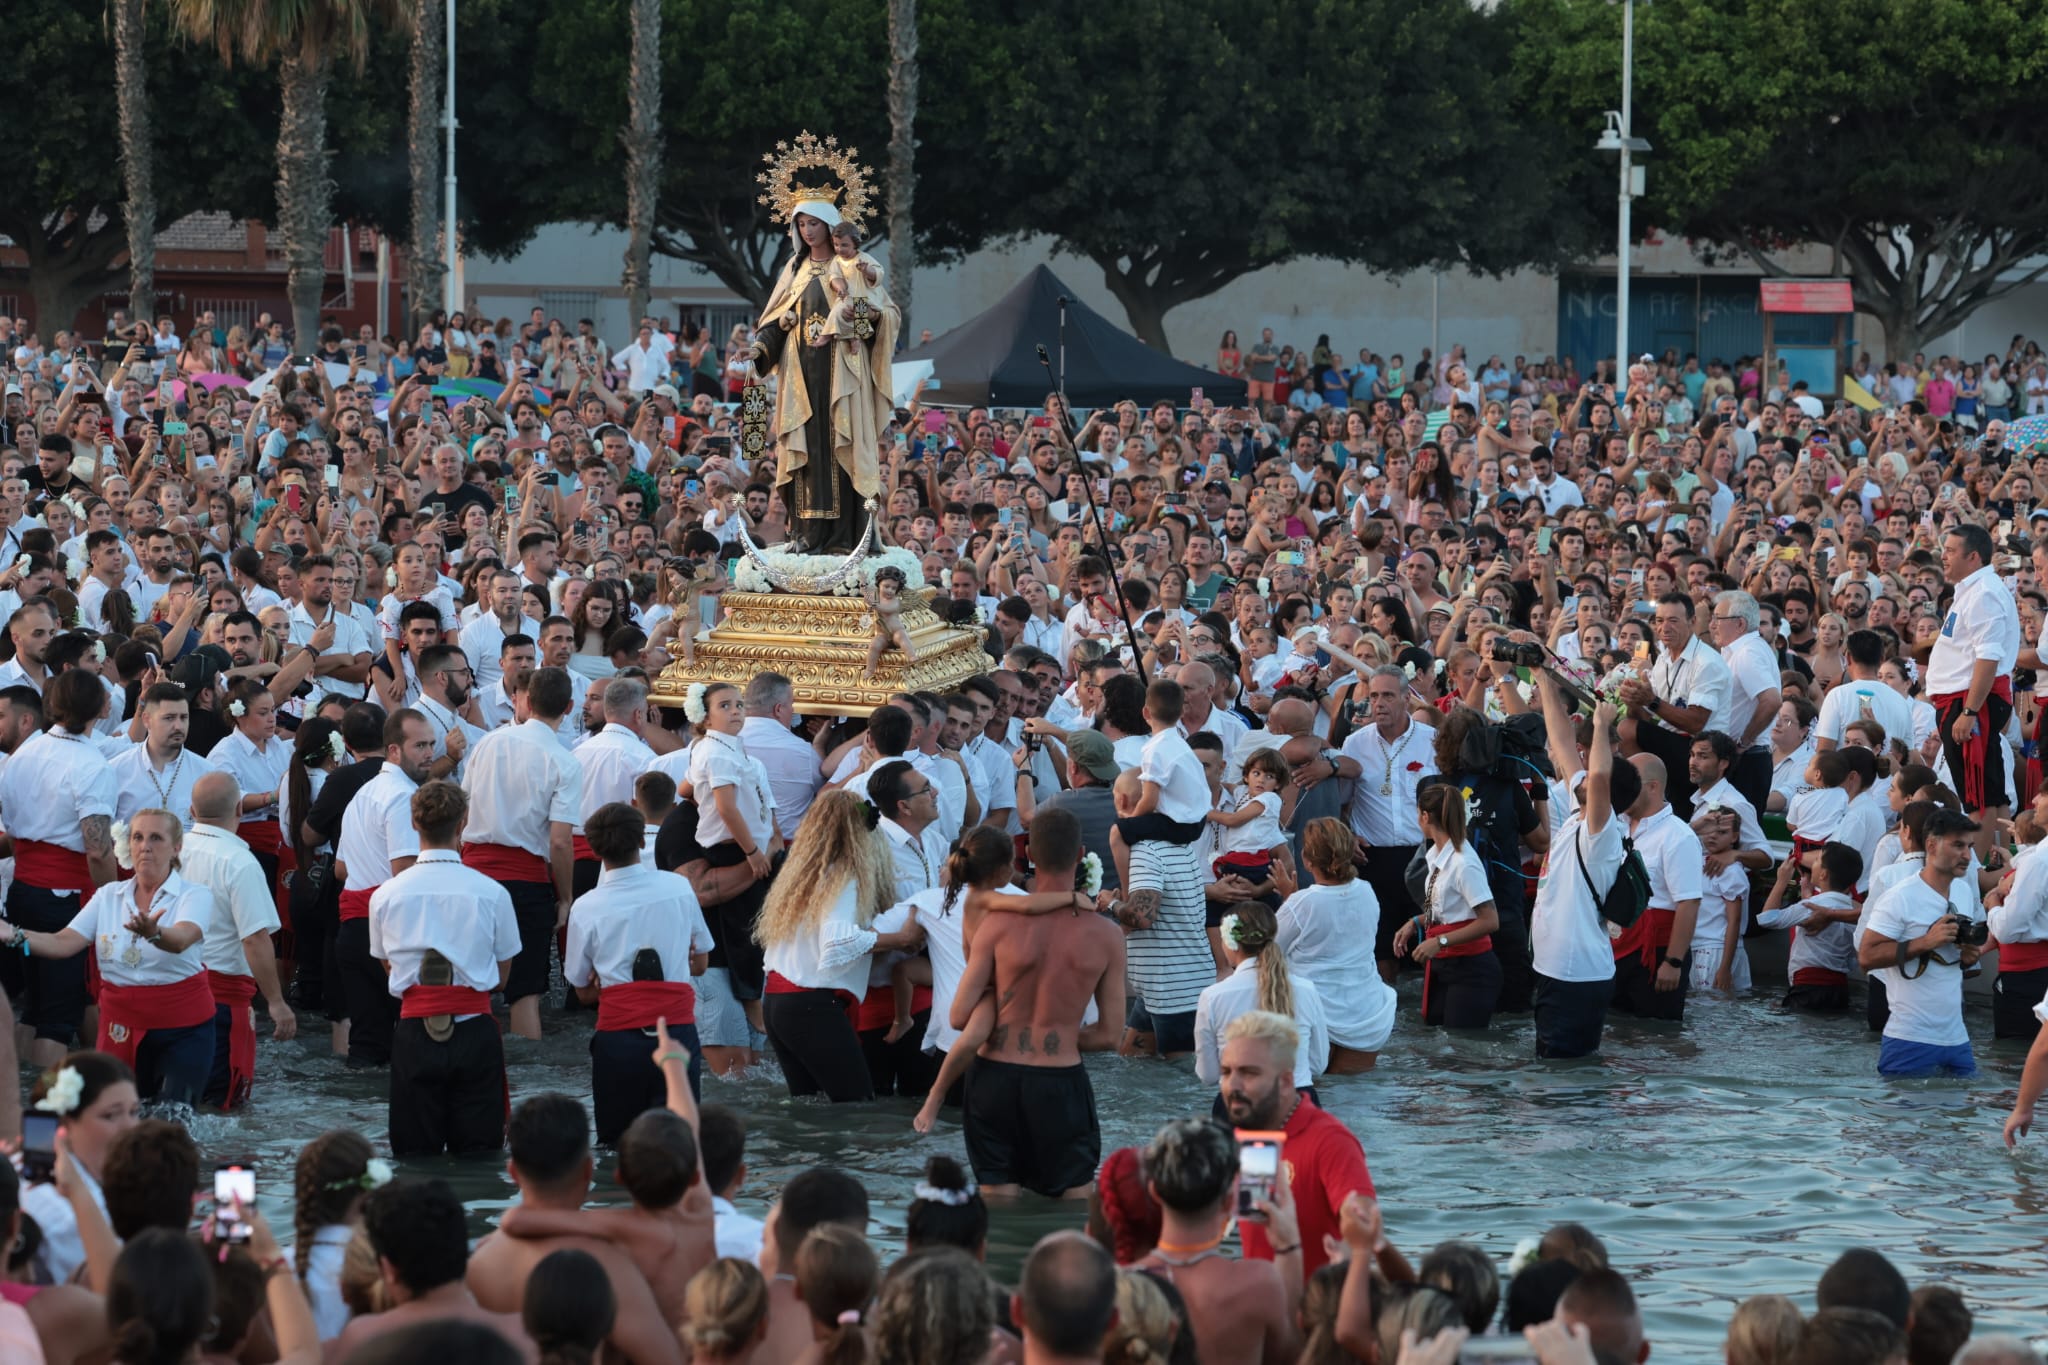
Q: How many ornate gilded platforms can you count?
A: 1